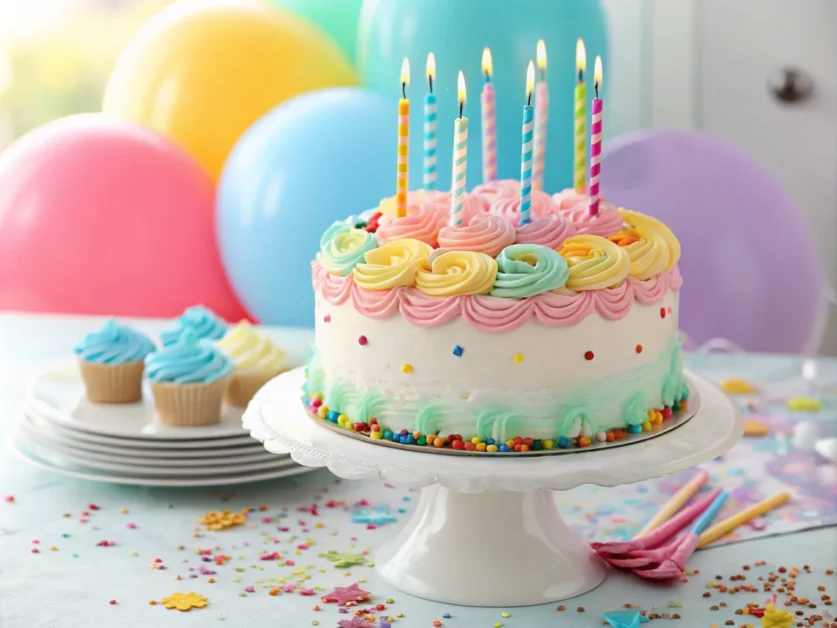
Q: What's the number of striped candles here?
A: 8